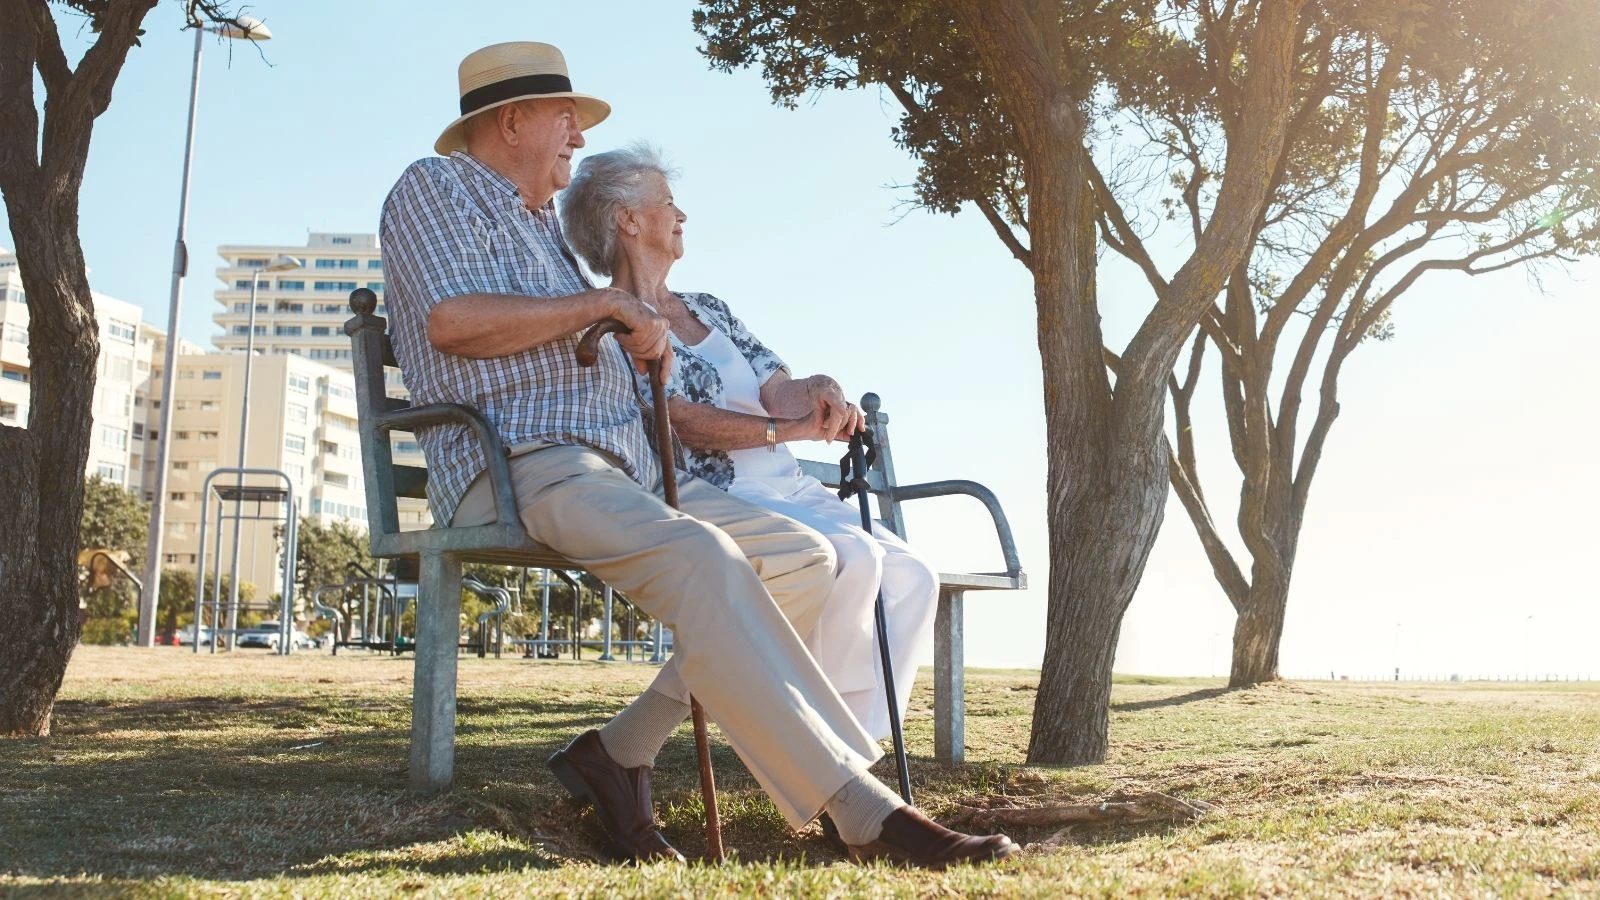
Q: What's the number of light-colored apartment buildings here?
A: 3